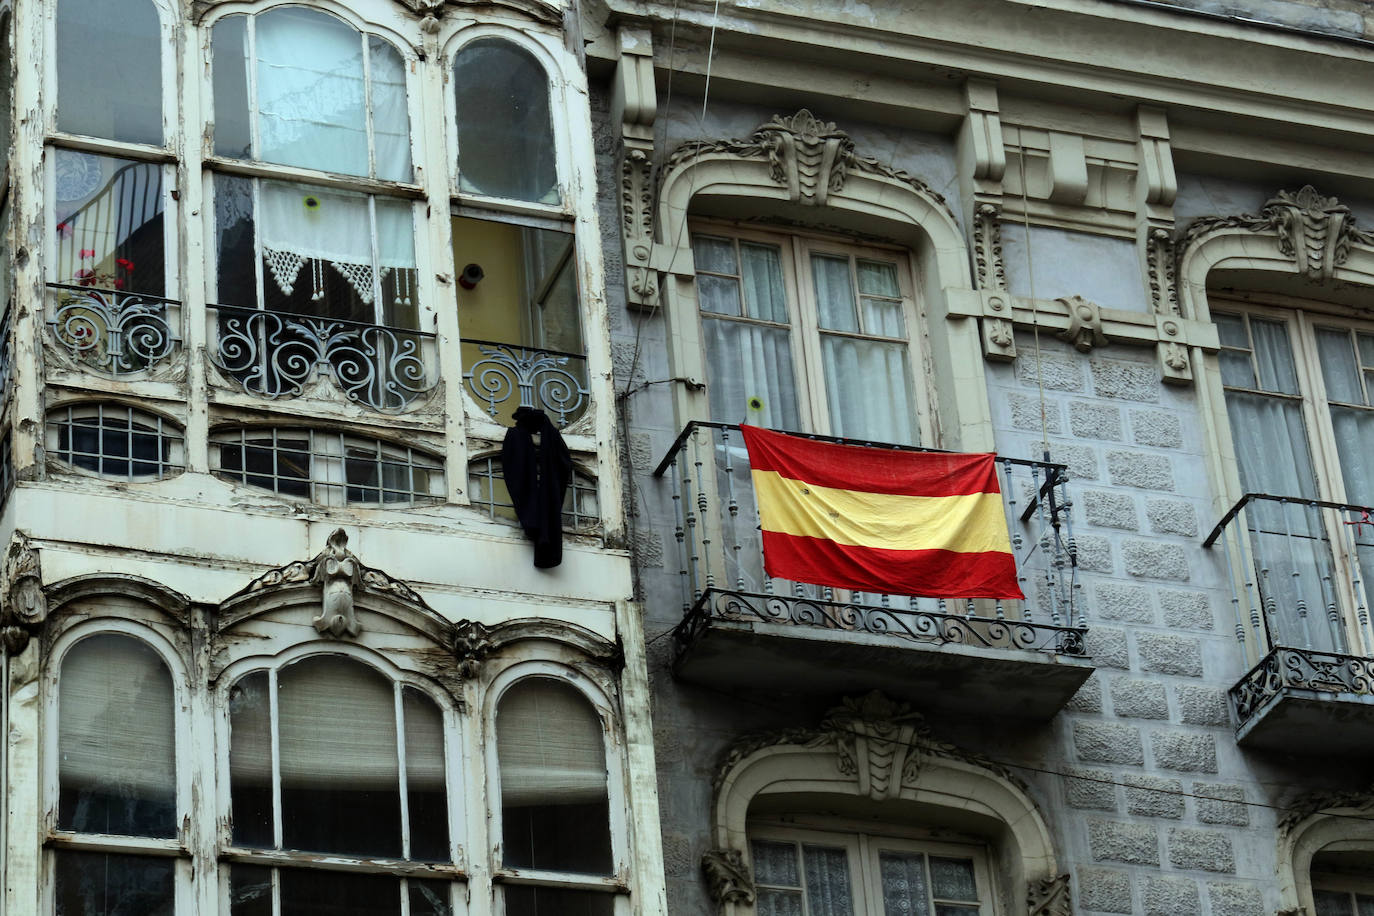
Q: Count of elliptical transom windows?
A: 3